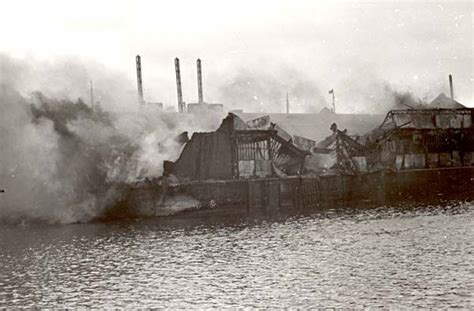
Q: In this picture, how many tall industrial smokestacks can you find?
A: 3